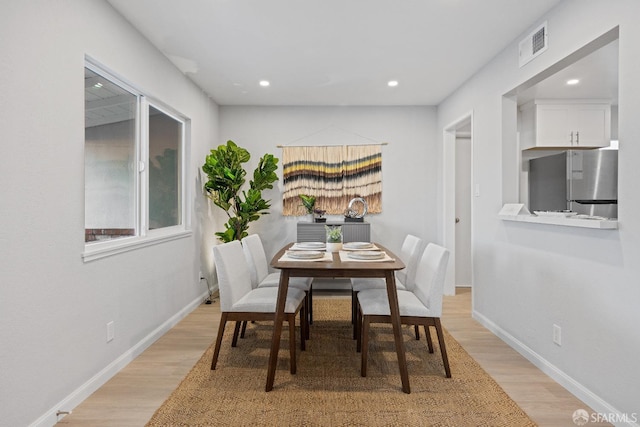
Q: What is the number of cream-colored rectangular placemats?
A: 4